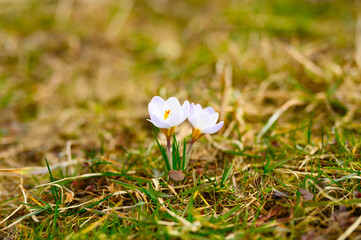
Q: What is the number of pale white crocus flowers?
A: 2